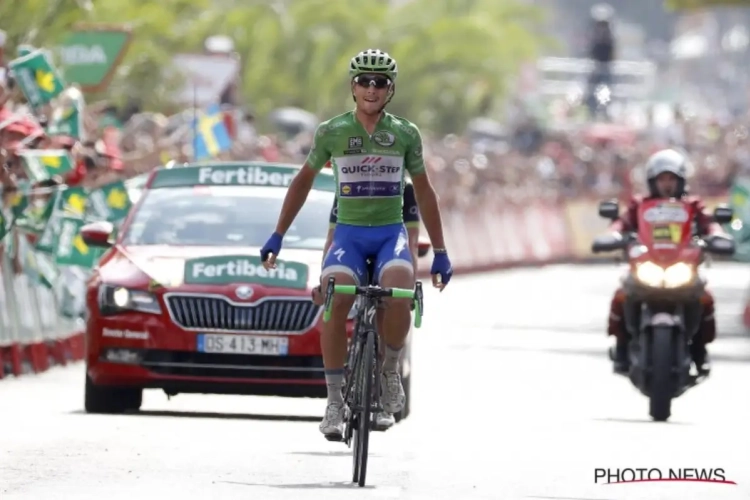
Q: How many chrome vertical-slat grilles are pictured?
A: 1